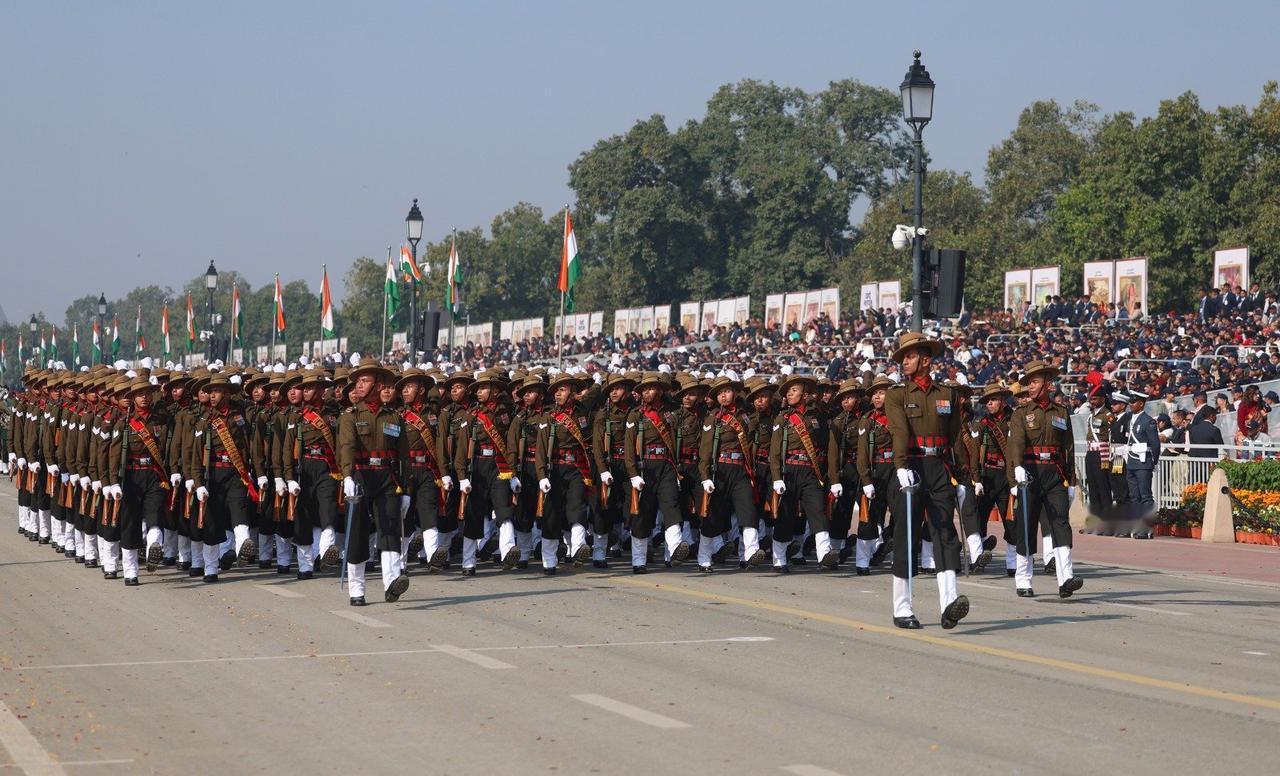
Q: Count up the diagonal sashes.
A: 12